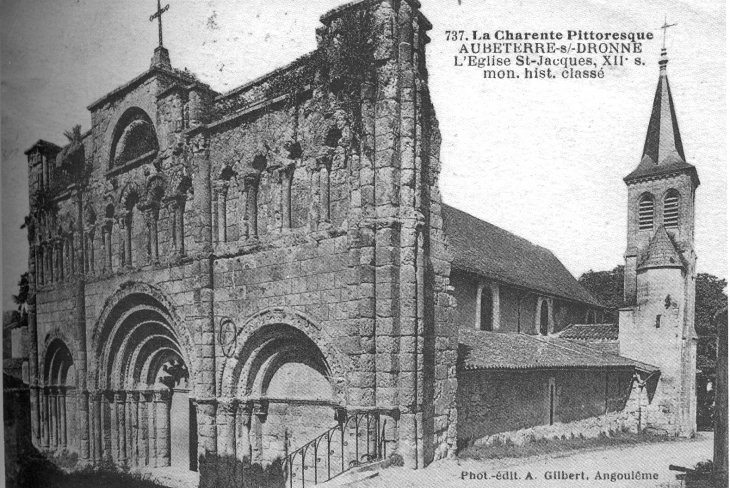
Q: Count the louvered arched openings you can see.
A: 2